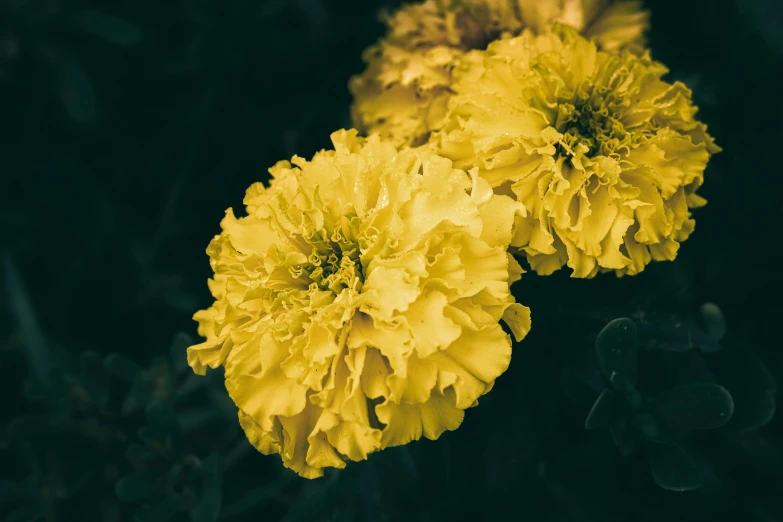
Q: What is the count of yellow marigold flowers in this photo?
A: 3